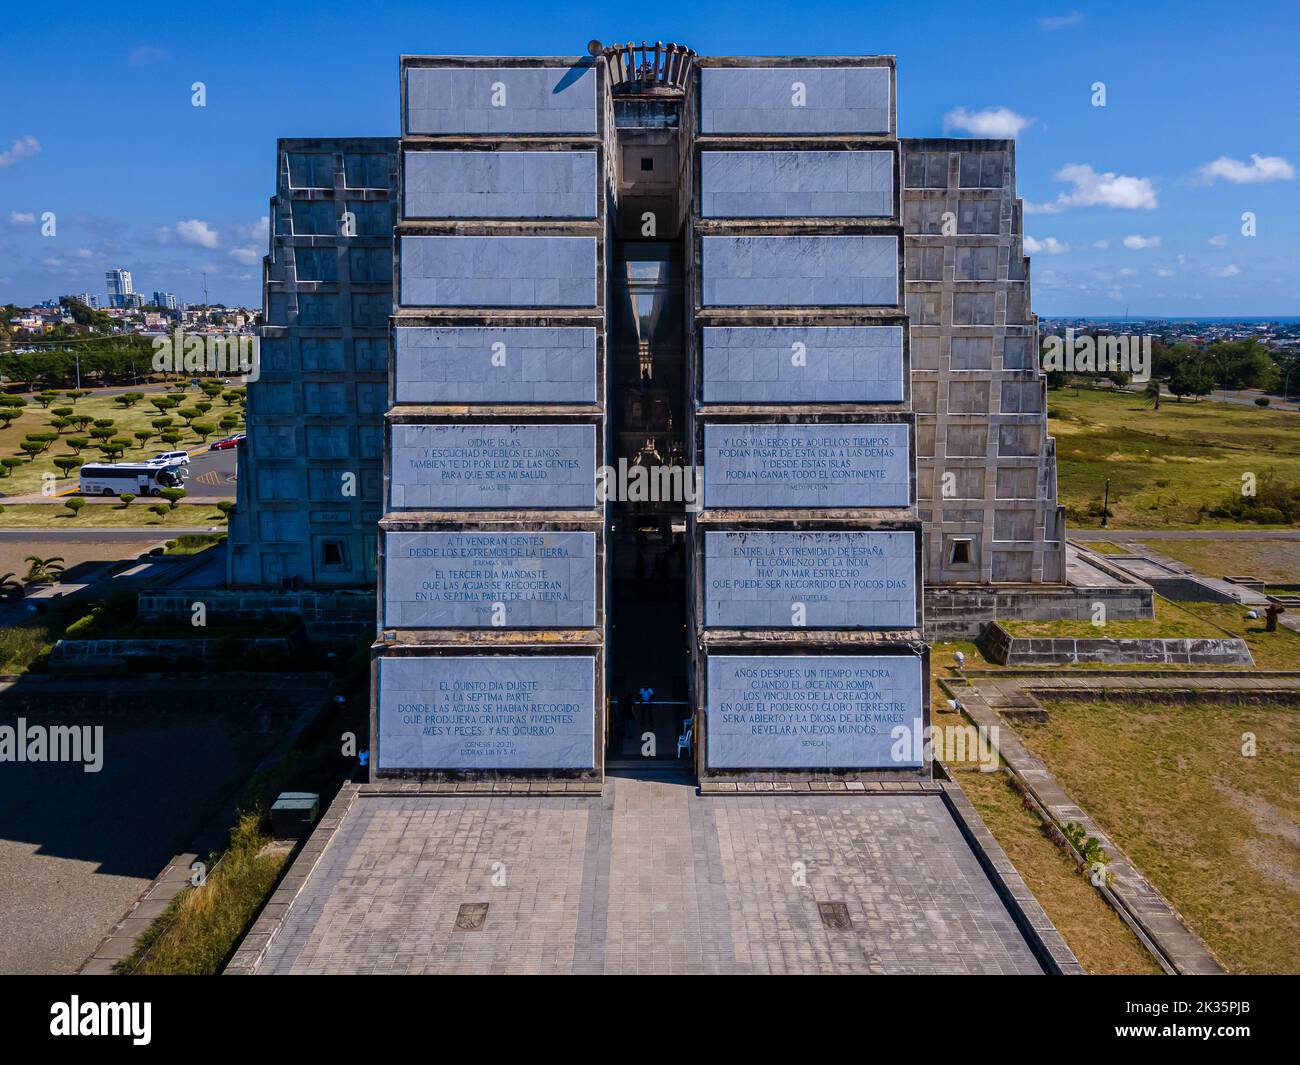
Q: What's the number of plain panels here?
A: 8